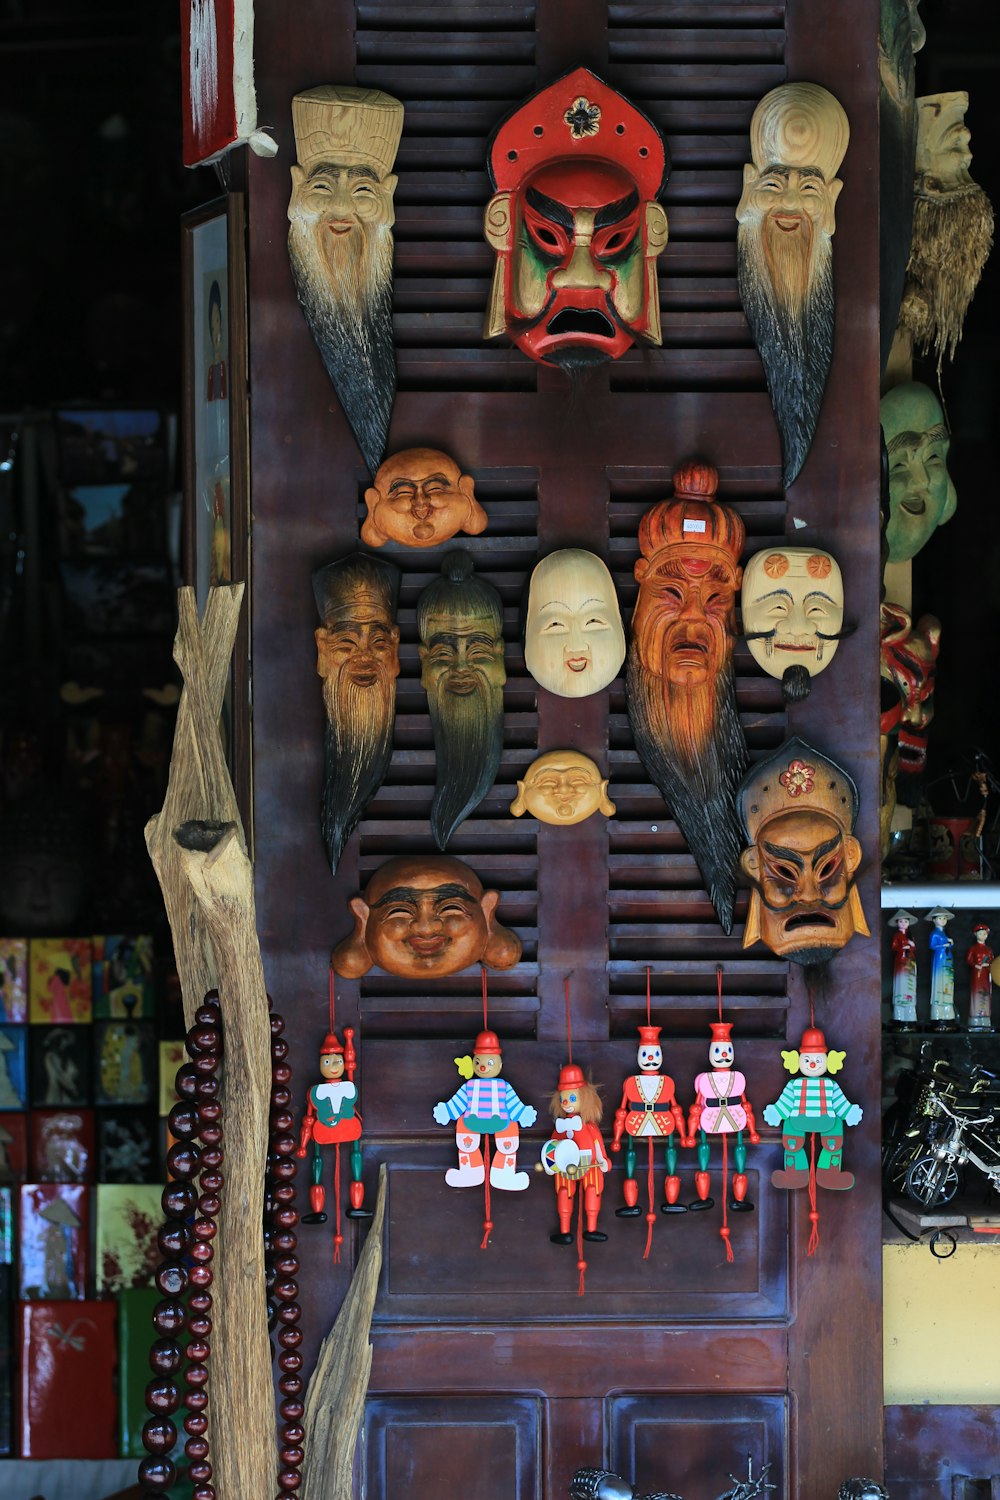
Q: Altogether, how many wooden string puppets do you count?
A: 6